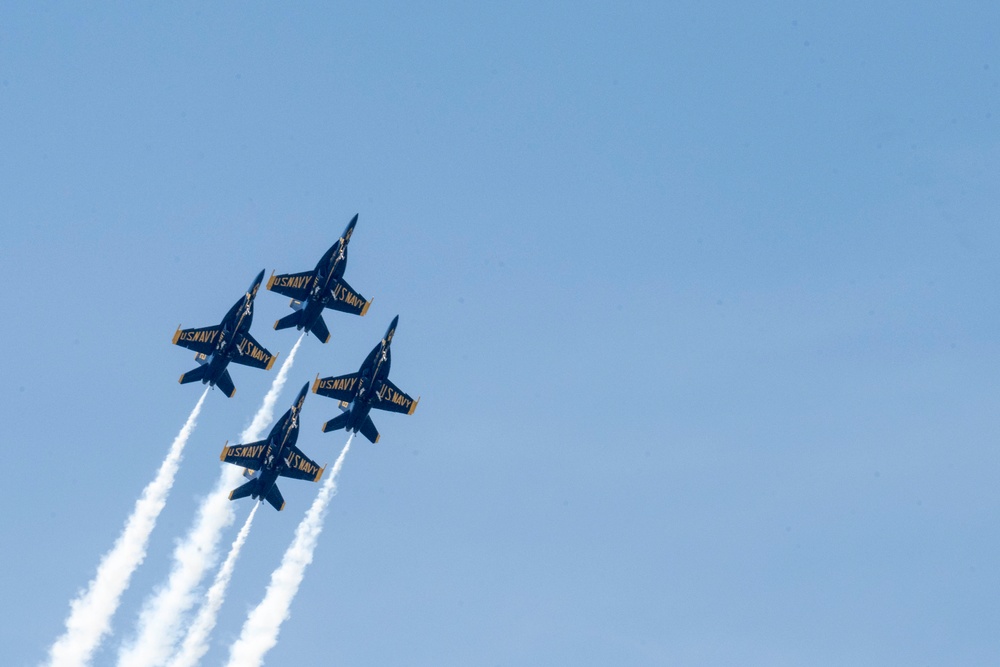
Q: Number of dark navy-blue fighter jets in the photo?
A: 4